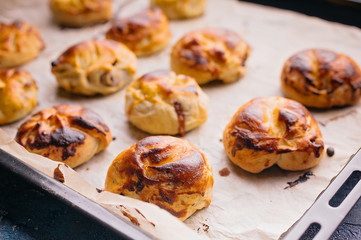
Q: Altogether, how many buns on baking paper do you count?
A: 12